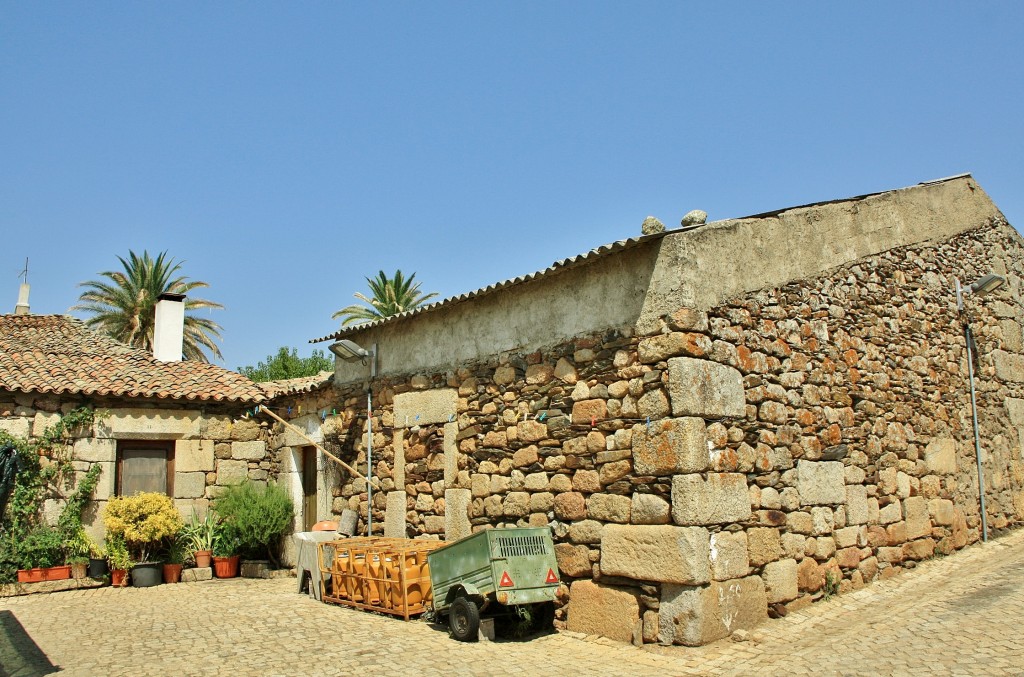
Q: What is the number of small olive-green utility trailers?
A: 1